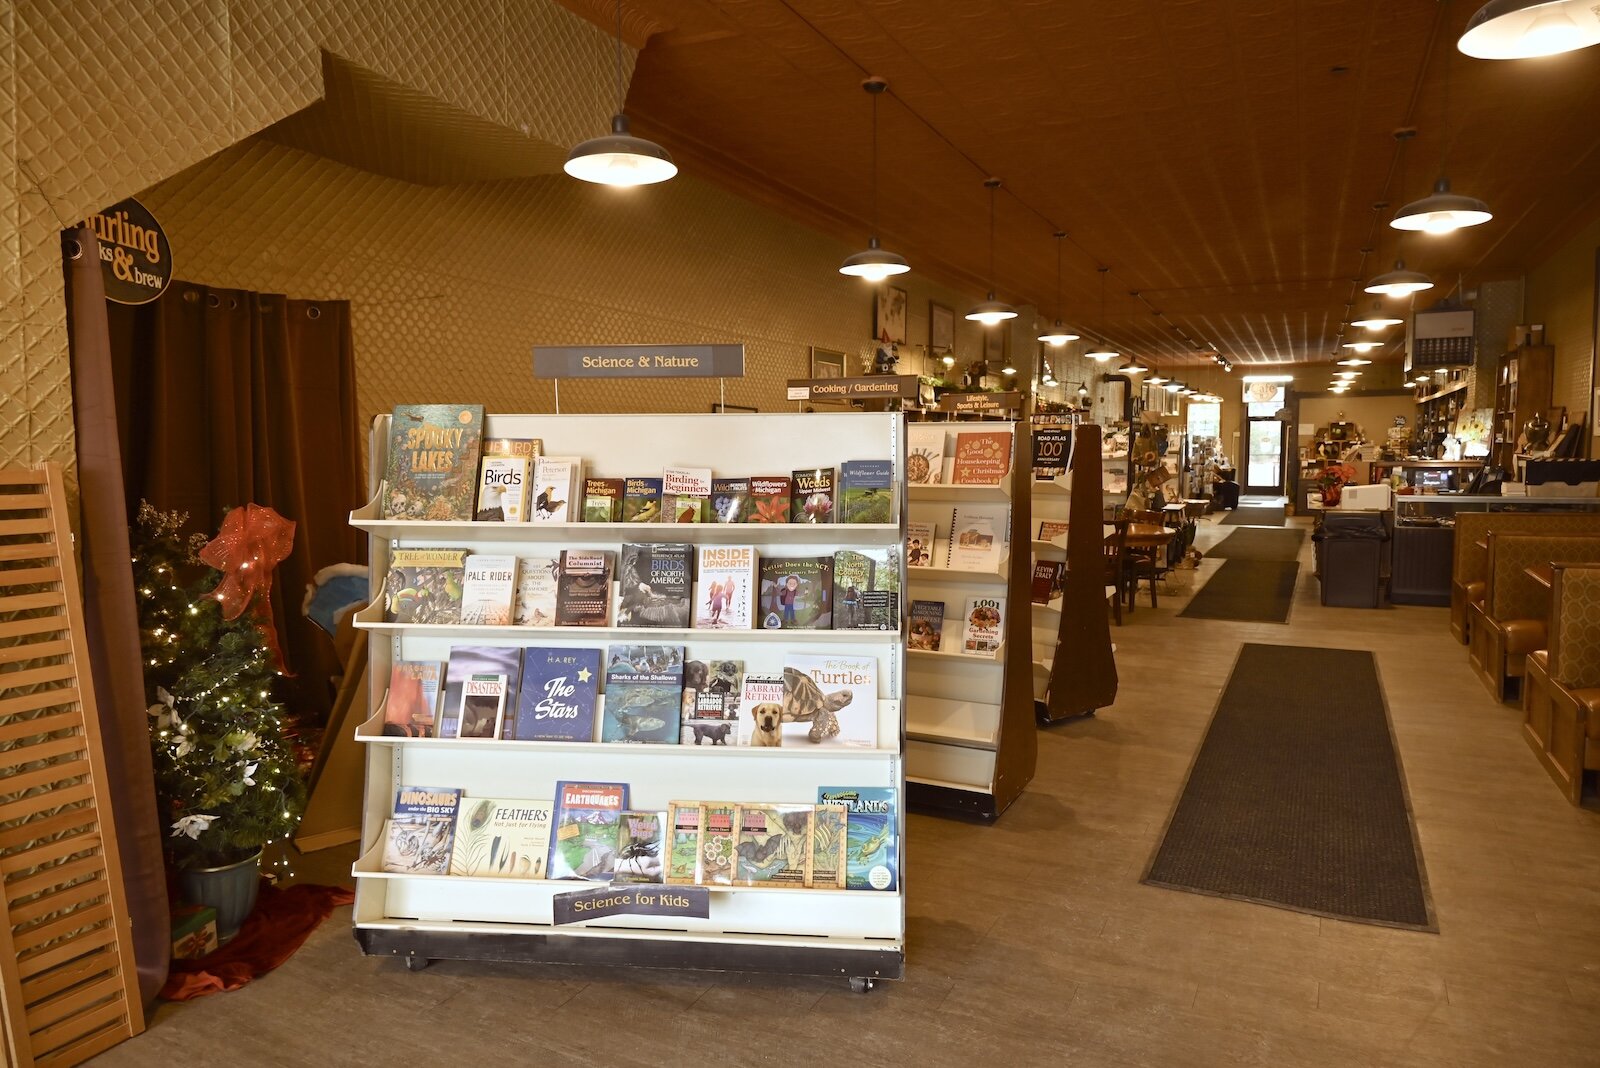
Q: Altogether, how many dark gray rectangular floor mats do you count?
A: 4